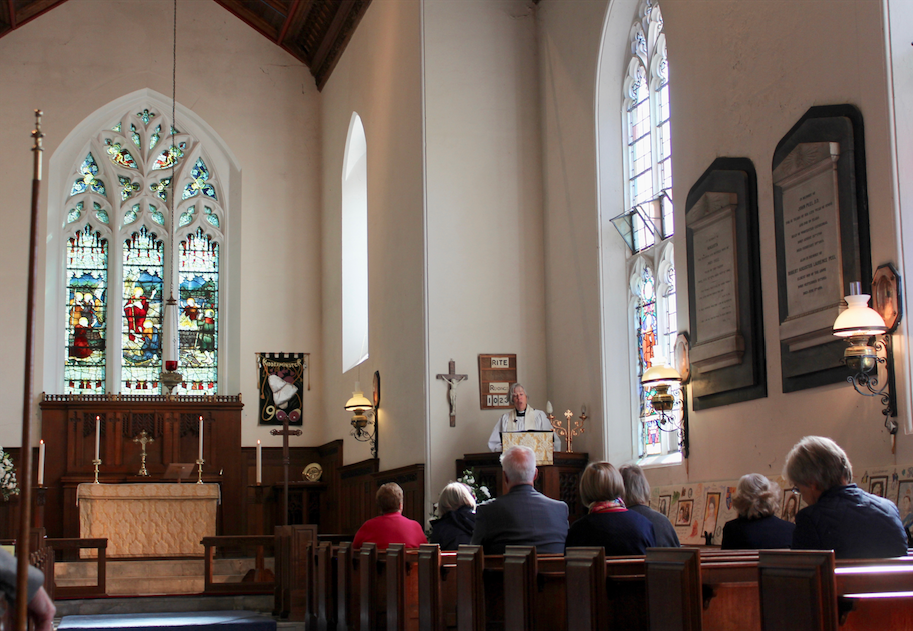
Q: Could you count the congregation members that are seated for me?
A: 7